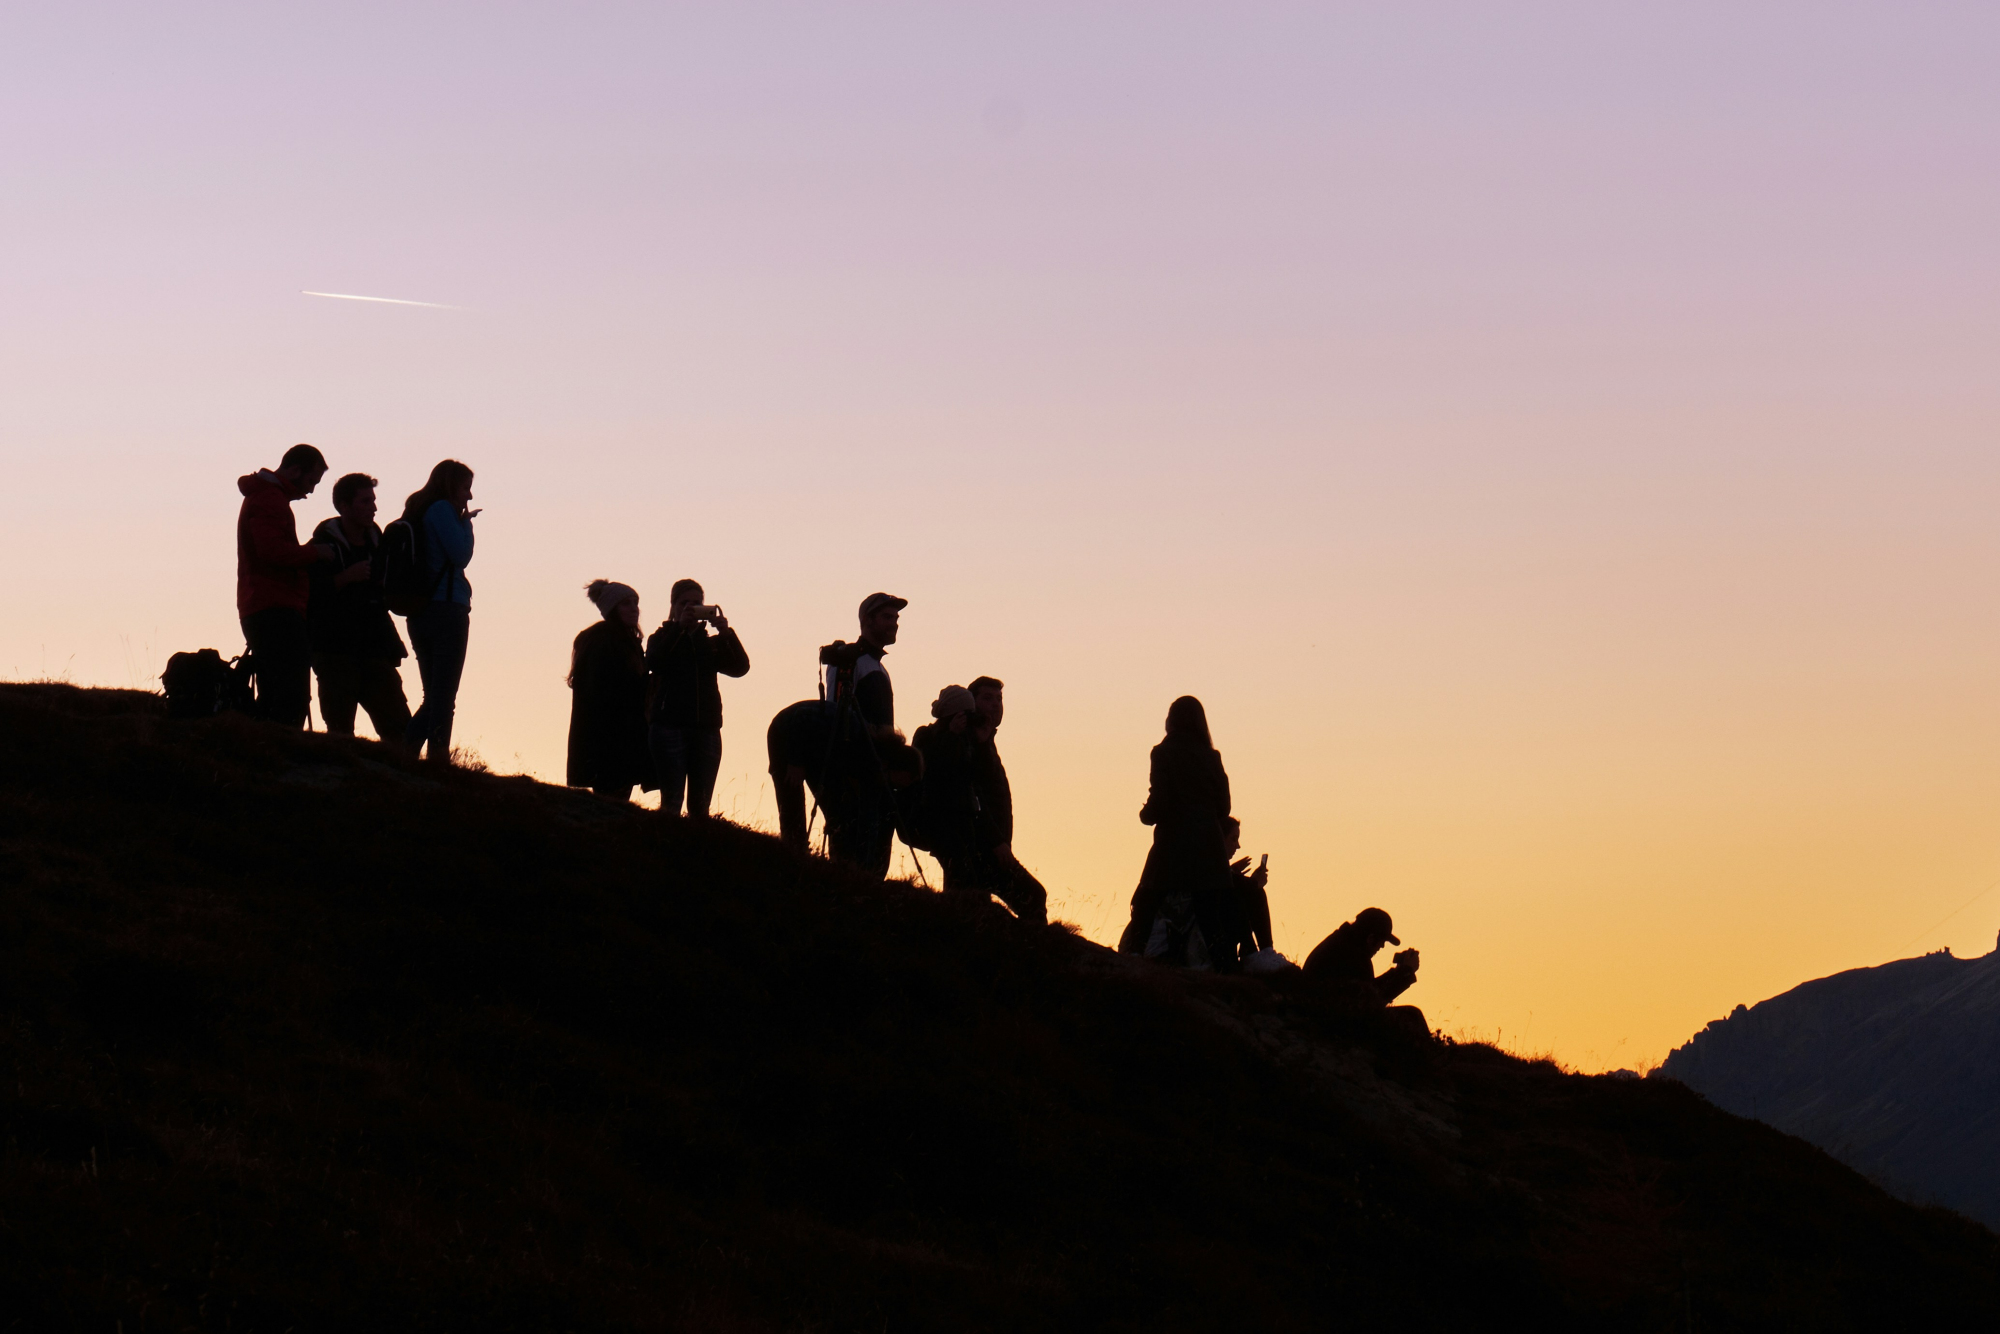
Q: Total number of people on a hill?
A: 12